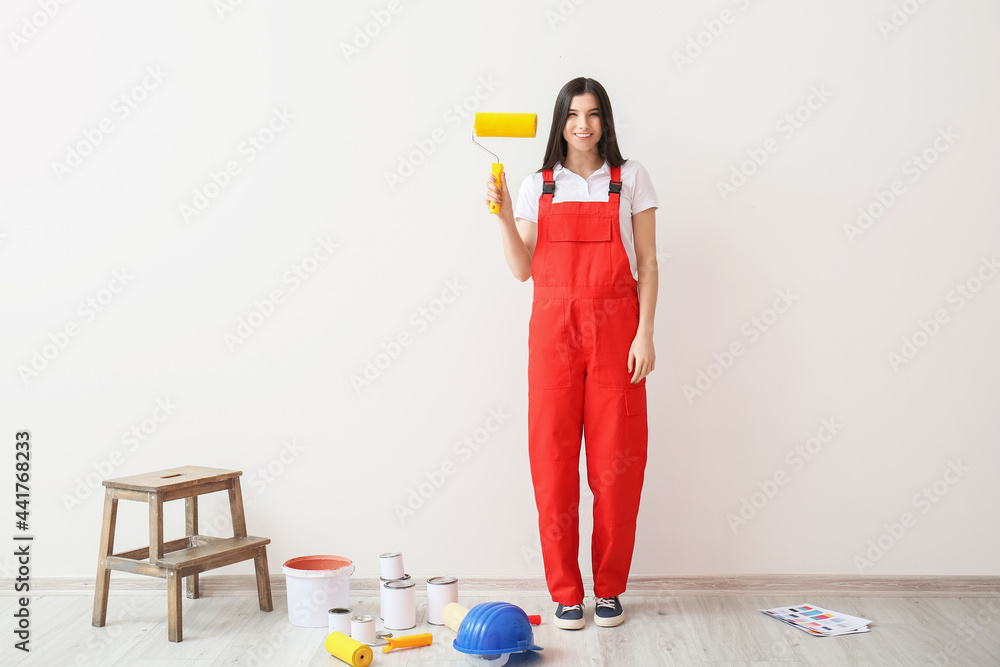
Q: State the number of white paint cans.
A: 6